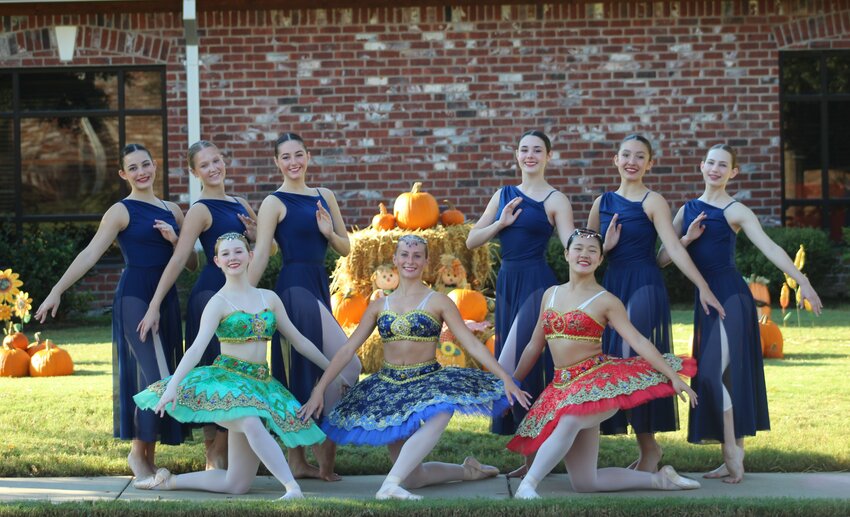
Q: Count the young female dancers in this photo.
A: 9